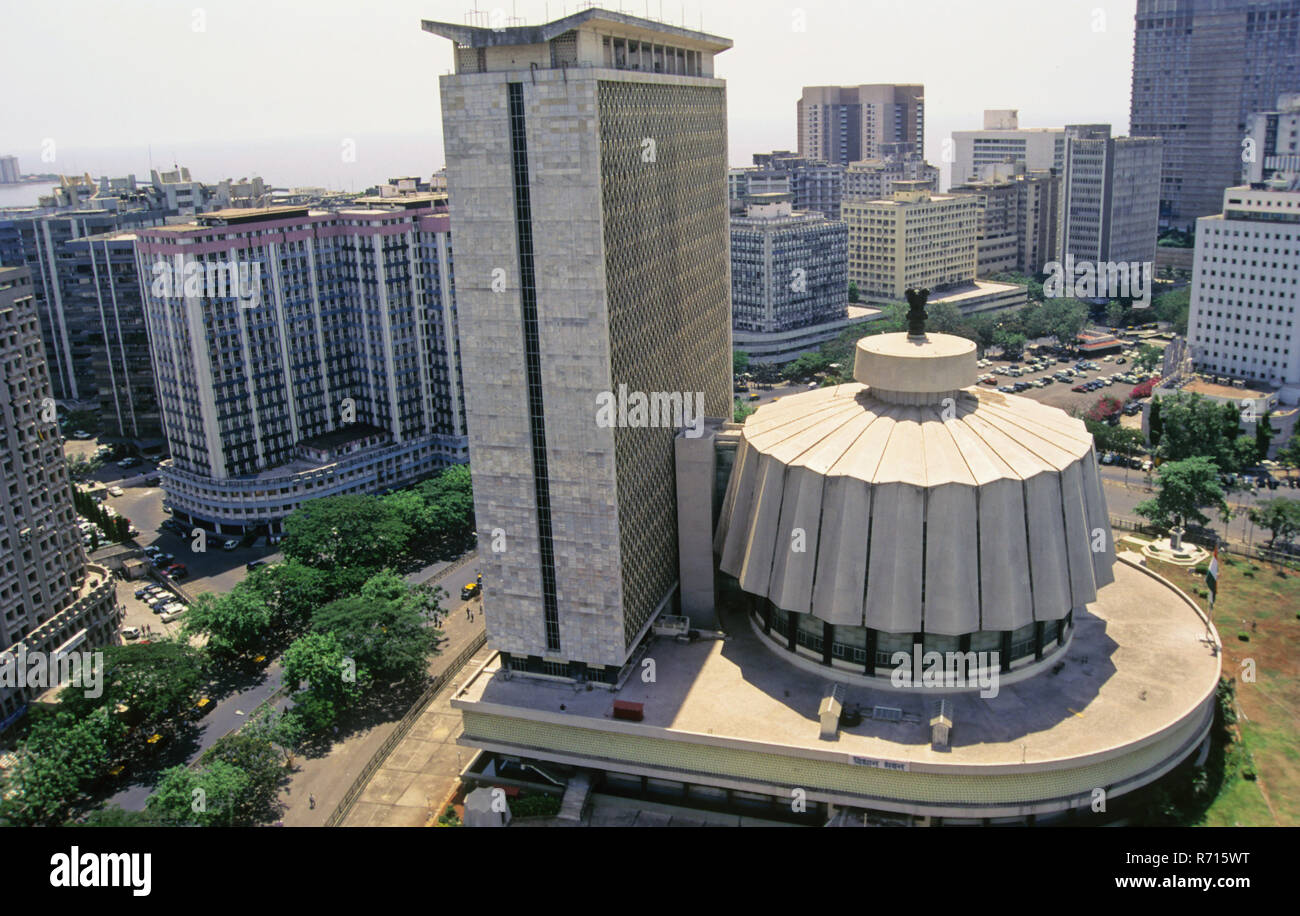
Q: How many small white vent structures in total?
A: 2